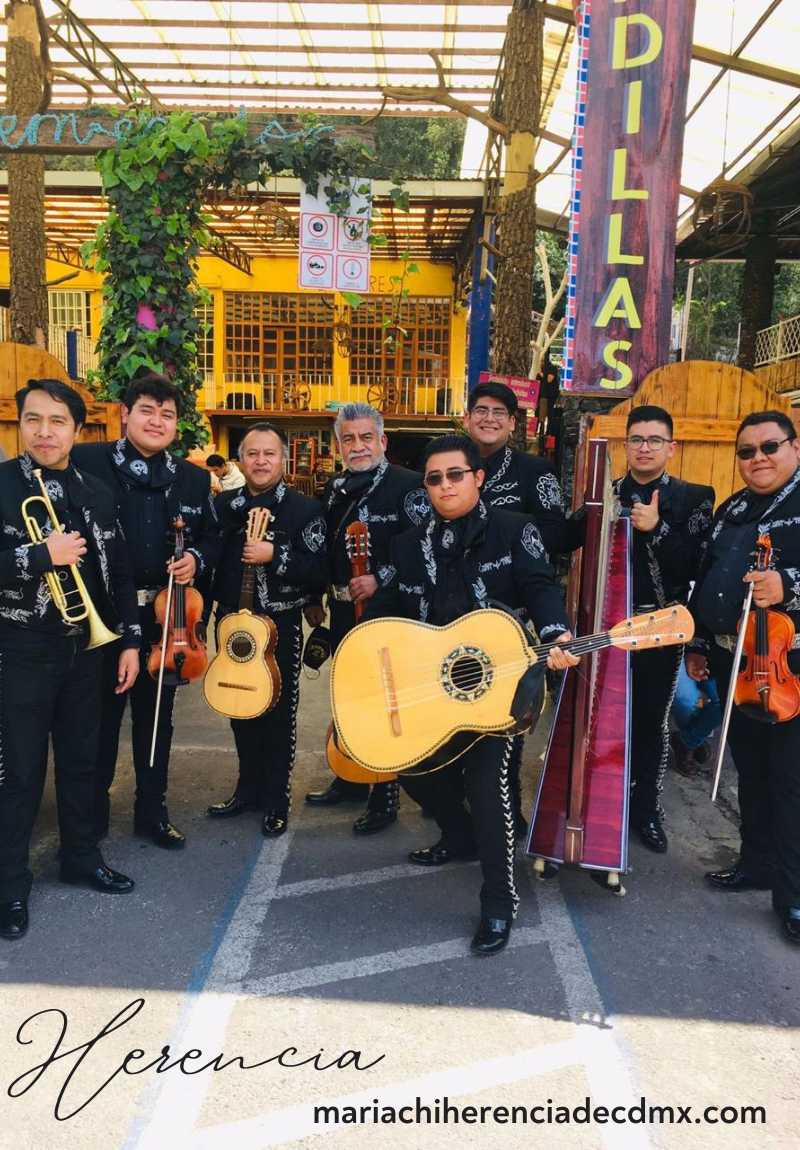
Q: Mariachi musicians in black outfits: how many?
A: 8